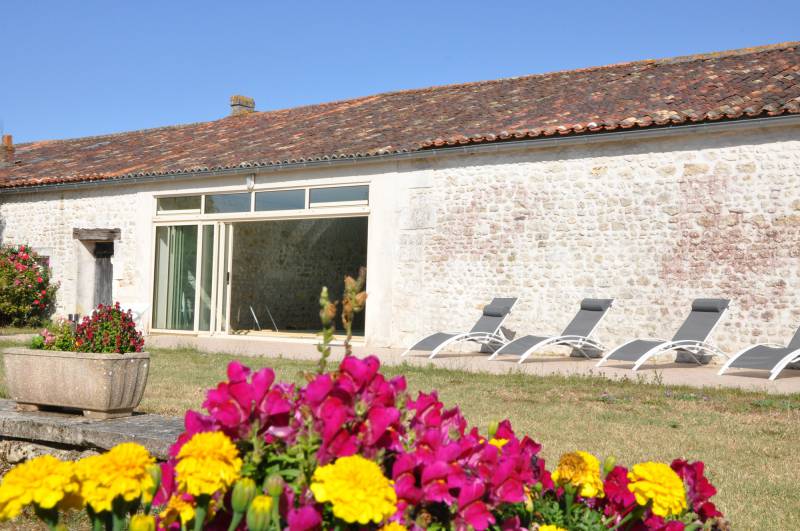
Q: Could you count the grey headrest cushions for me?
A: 3